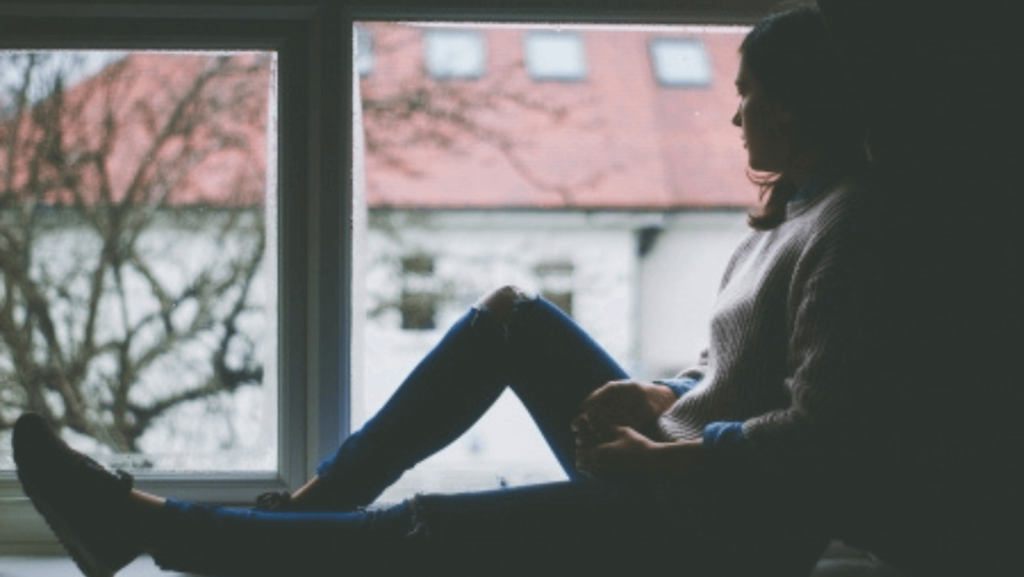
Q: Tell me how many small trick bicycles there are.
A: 0